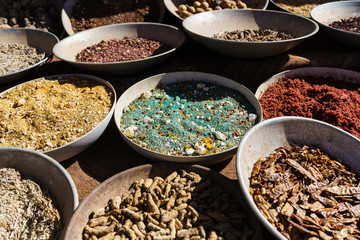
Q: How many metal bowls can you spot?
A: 13